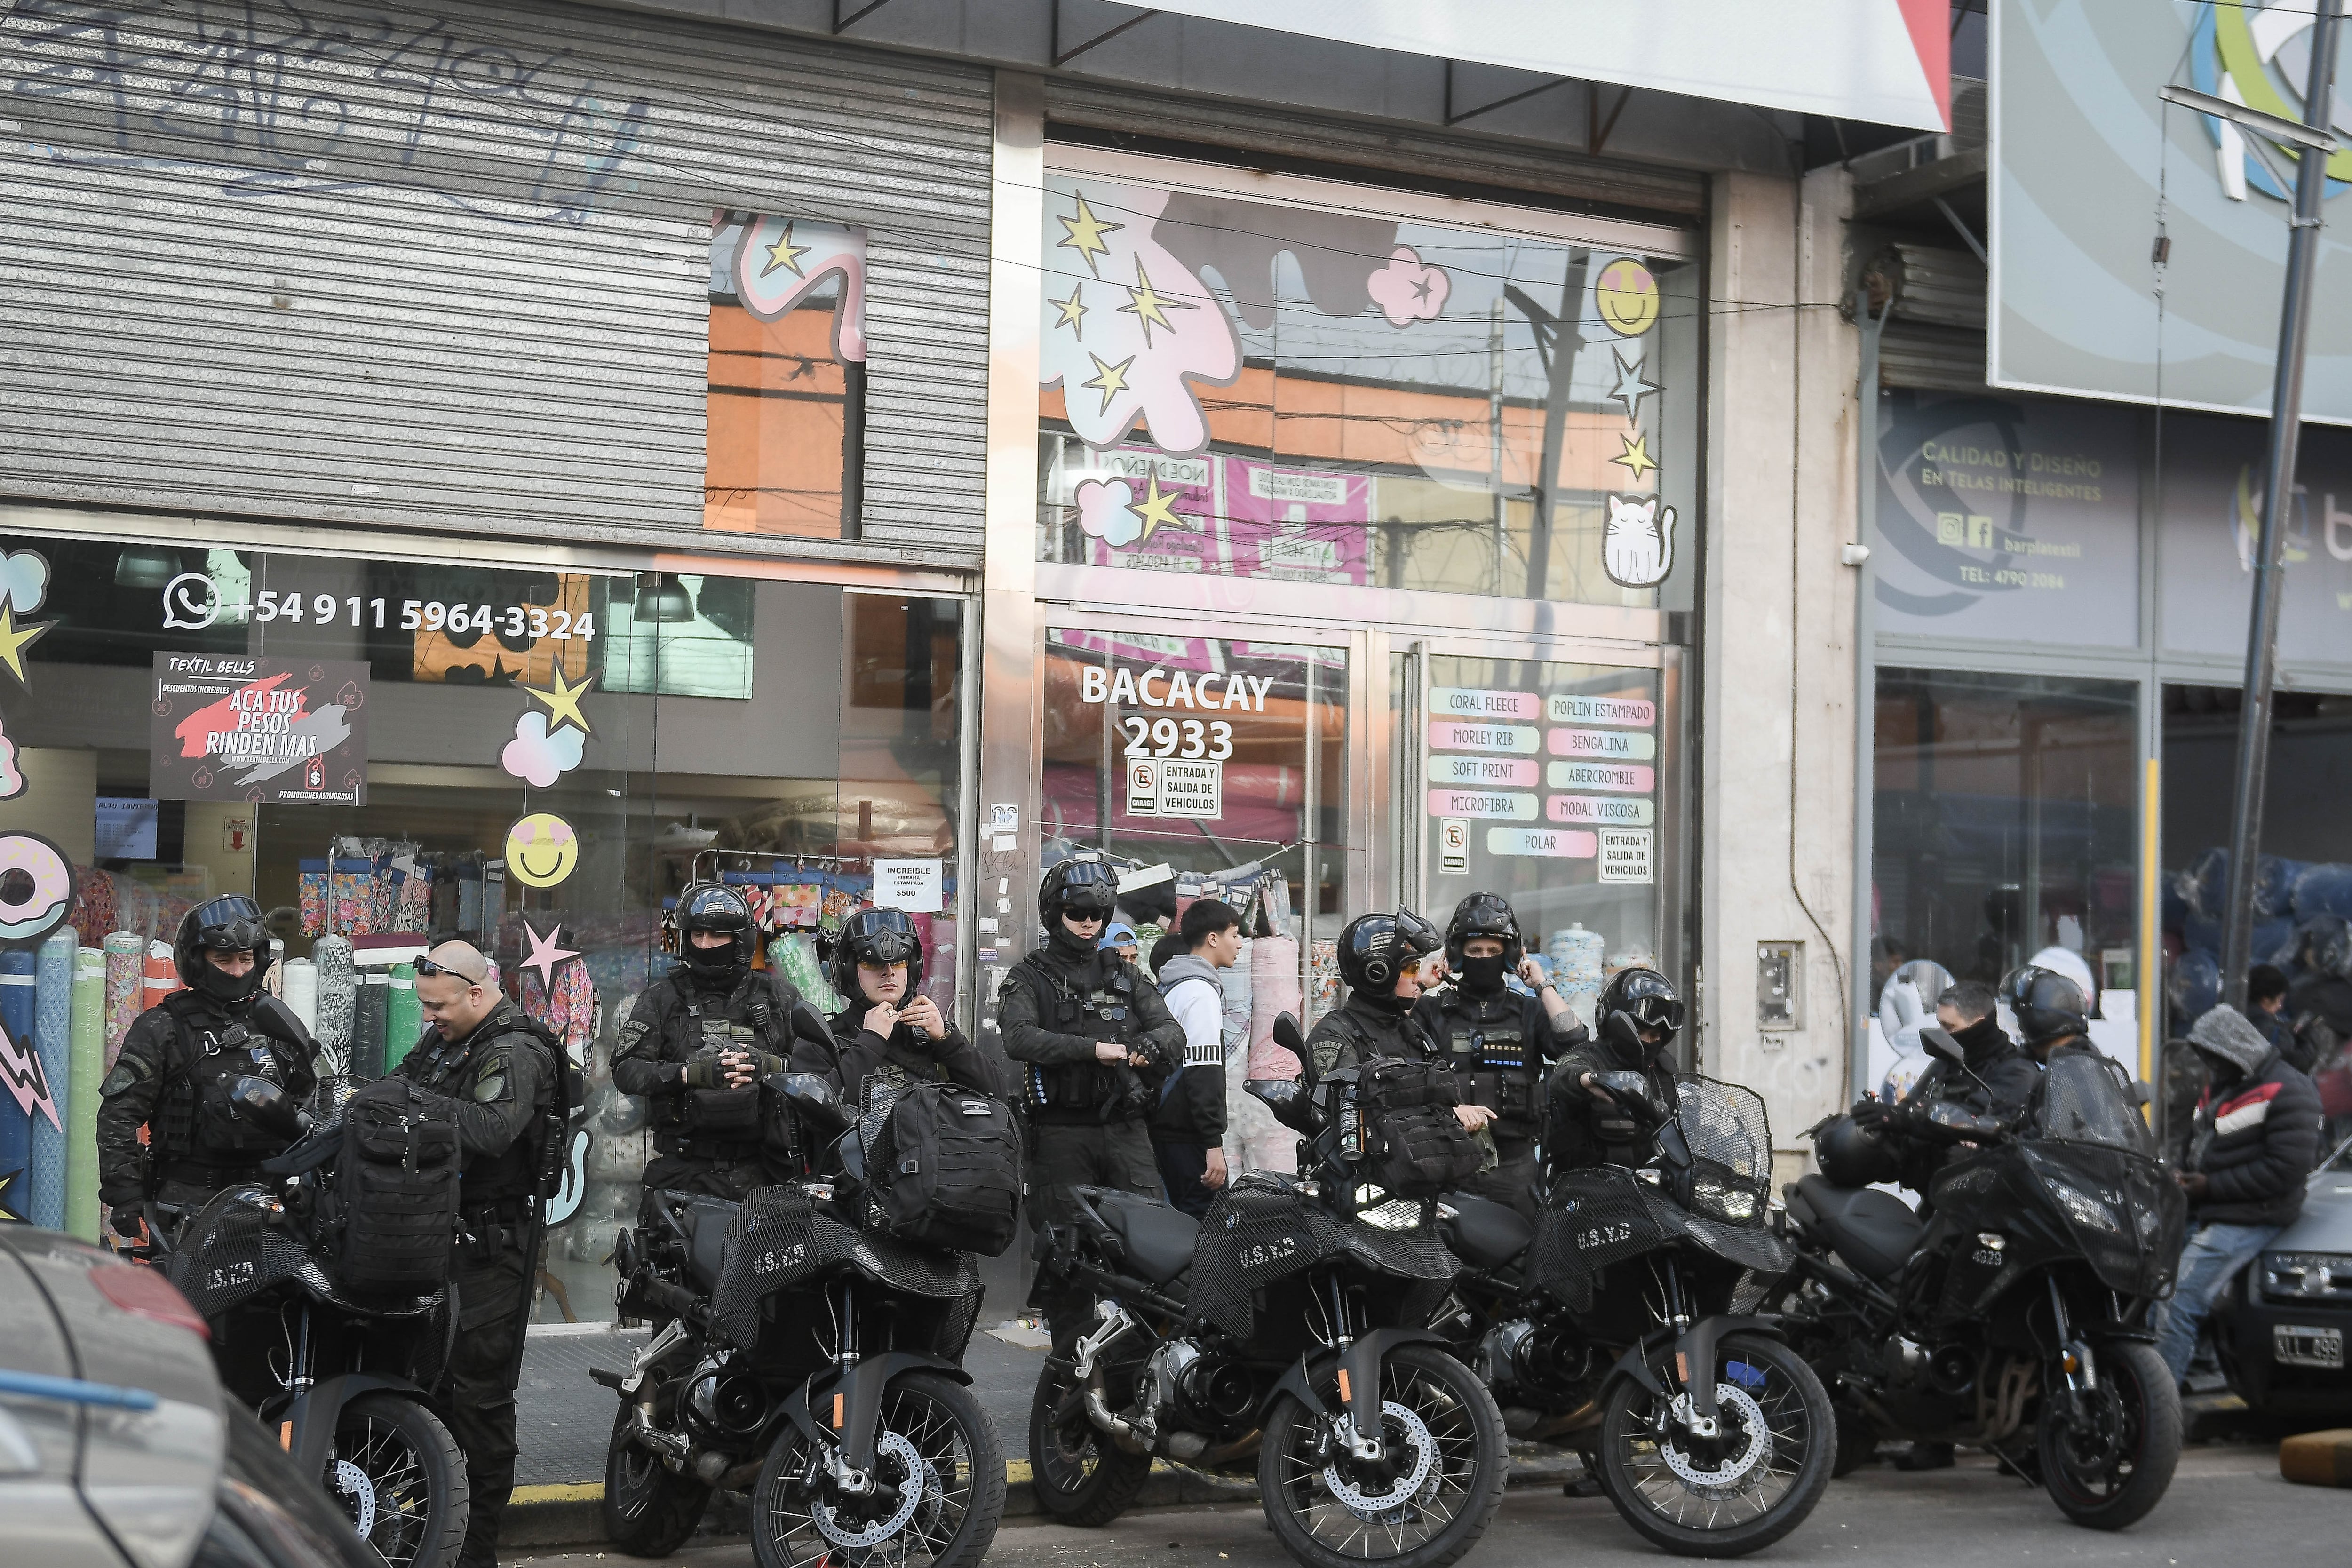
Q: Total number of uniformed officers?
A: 10